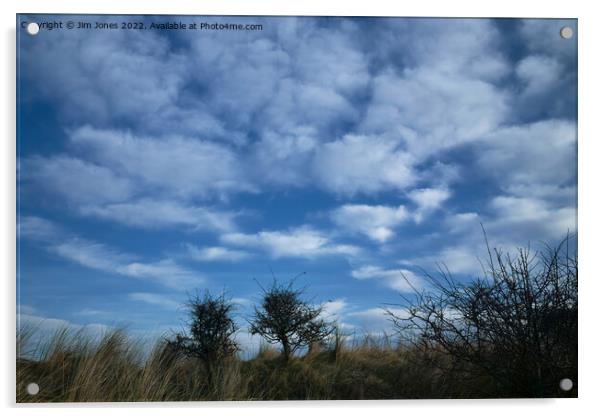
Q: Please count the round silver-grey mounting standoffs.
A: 4